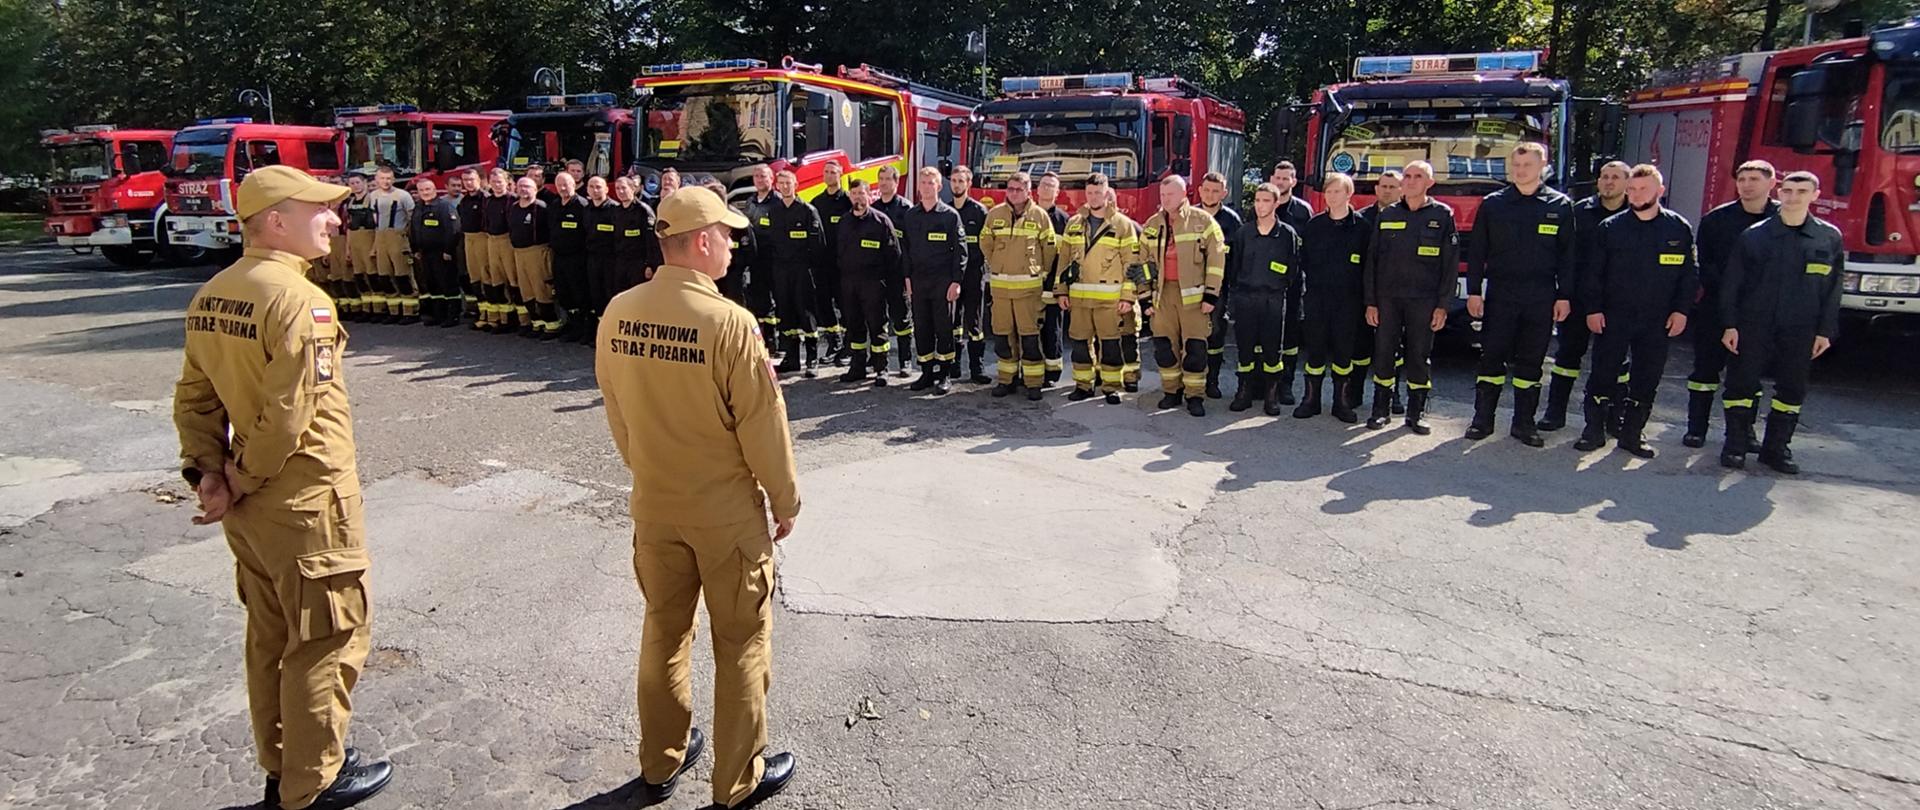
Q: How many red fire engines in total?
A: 8